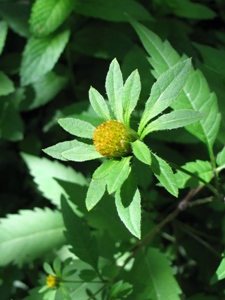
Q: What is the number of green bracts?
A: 14